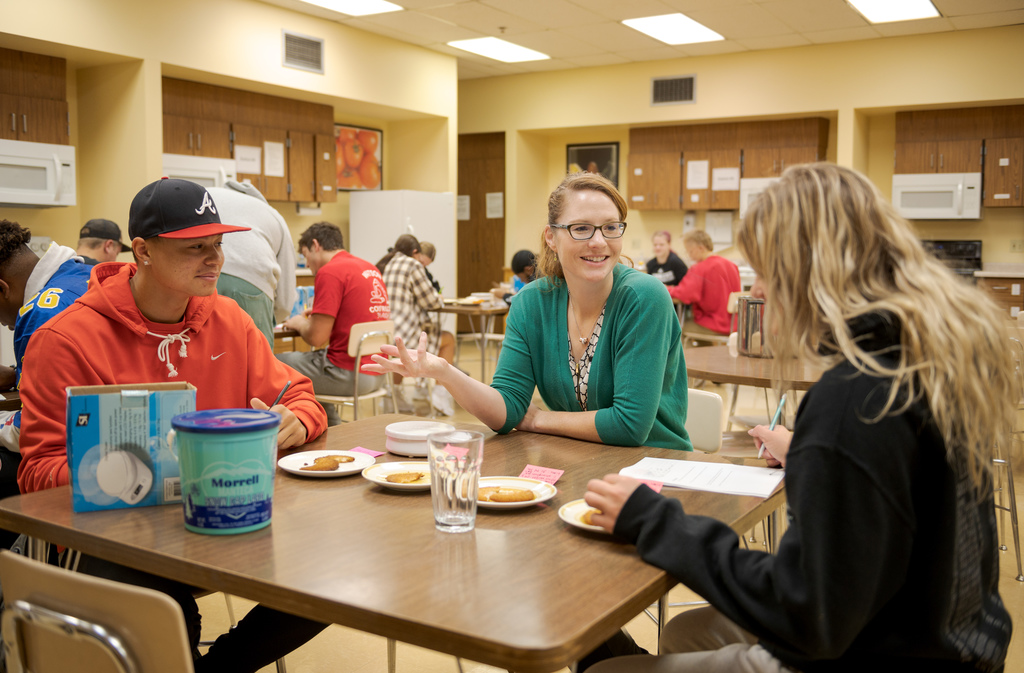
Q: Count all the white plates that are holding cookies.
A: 4